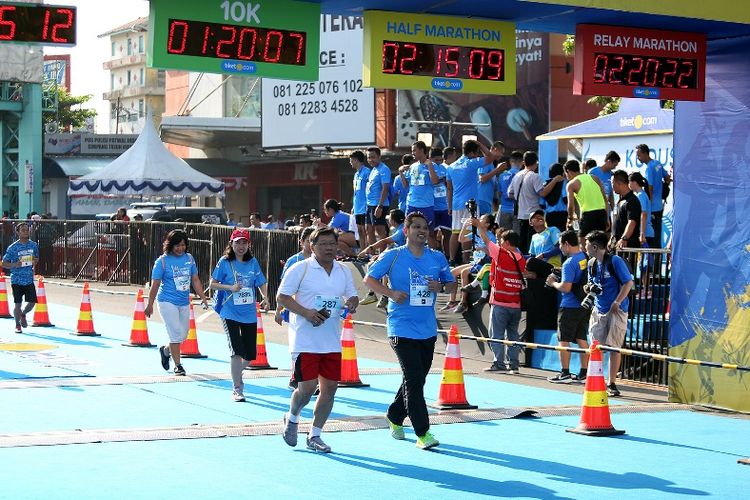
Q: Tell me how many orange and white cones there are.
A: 9